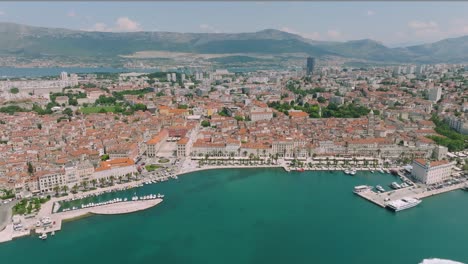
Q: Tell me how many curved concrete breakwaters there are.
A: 1